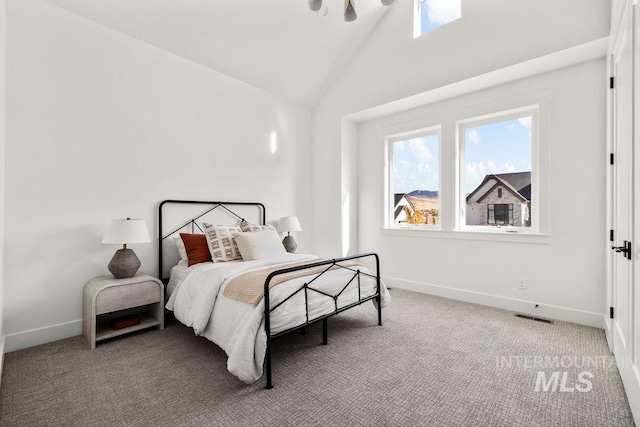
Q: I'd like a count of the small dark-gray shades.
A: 3